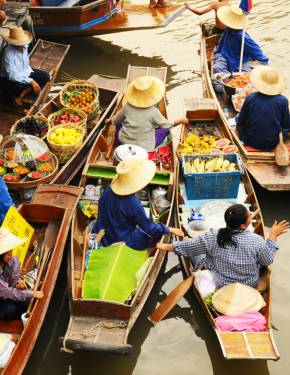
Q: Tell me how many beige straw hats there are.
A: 7